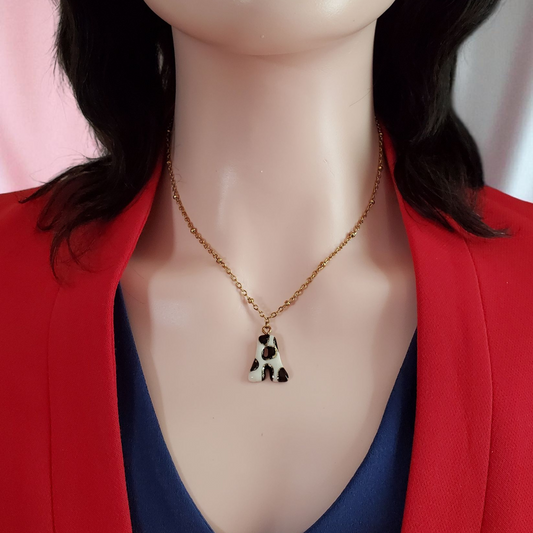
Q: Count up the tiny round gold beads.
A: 12